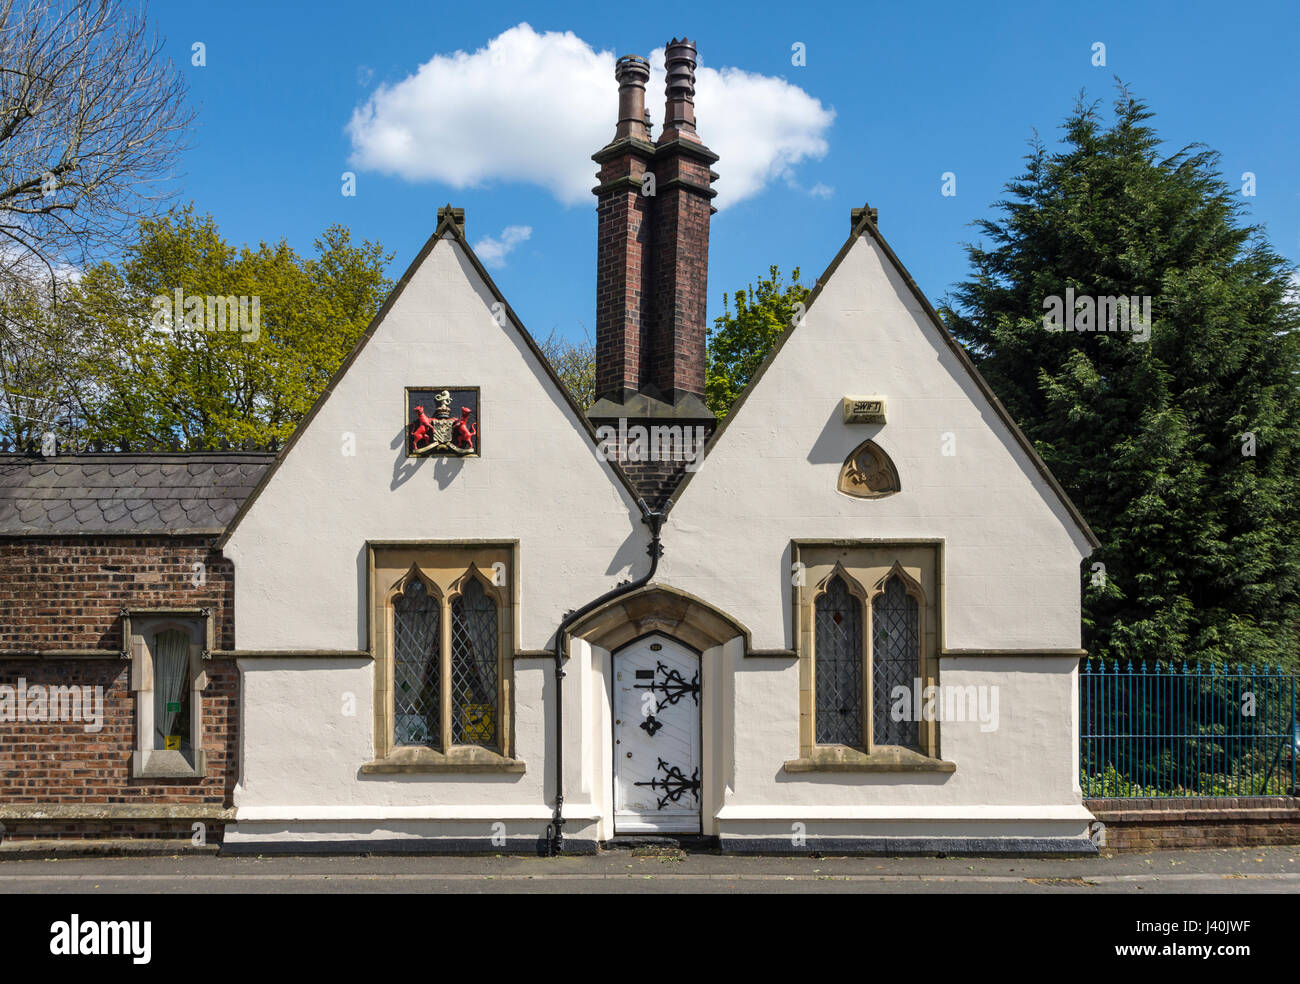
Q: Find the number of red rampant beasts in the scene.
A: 2